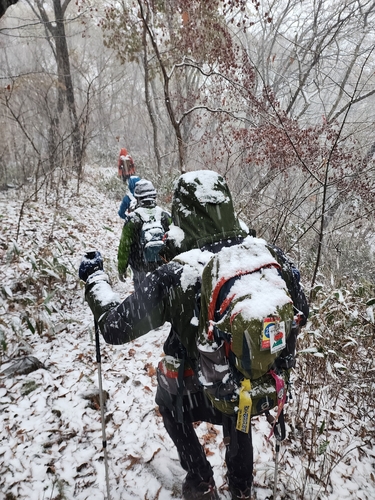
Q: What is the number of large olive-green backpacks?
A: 1